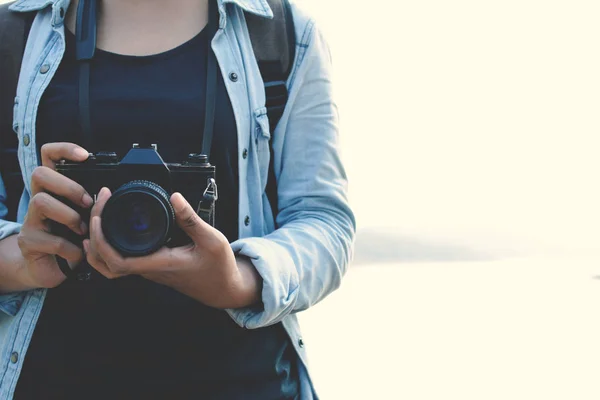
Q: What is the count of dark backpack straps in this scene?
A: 2